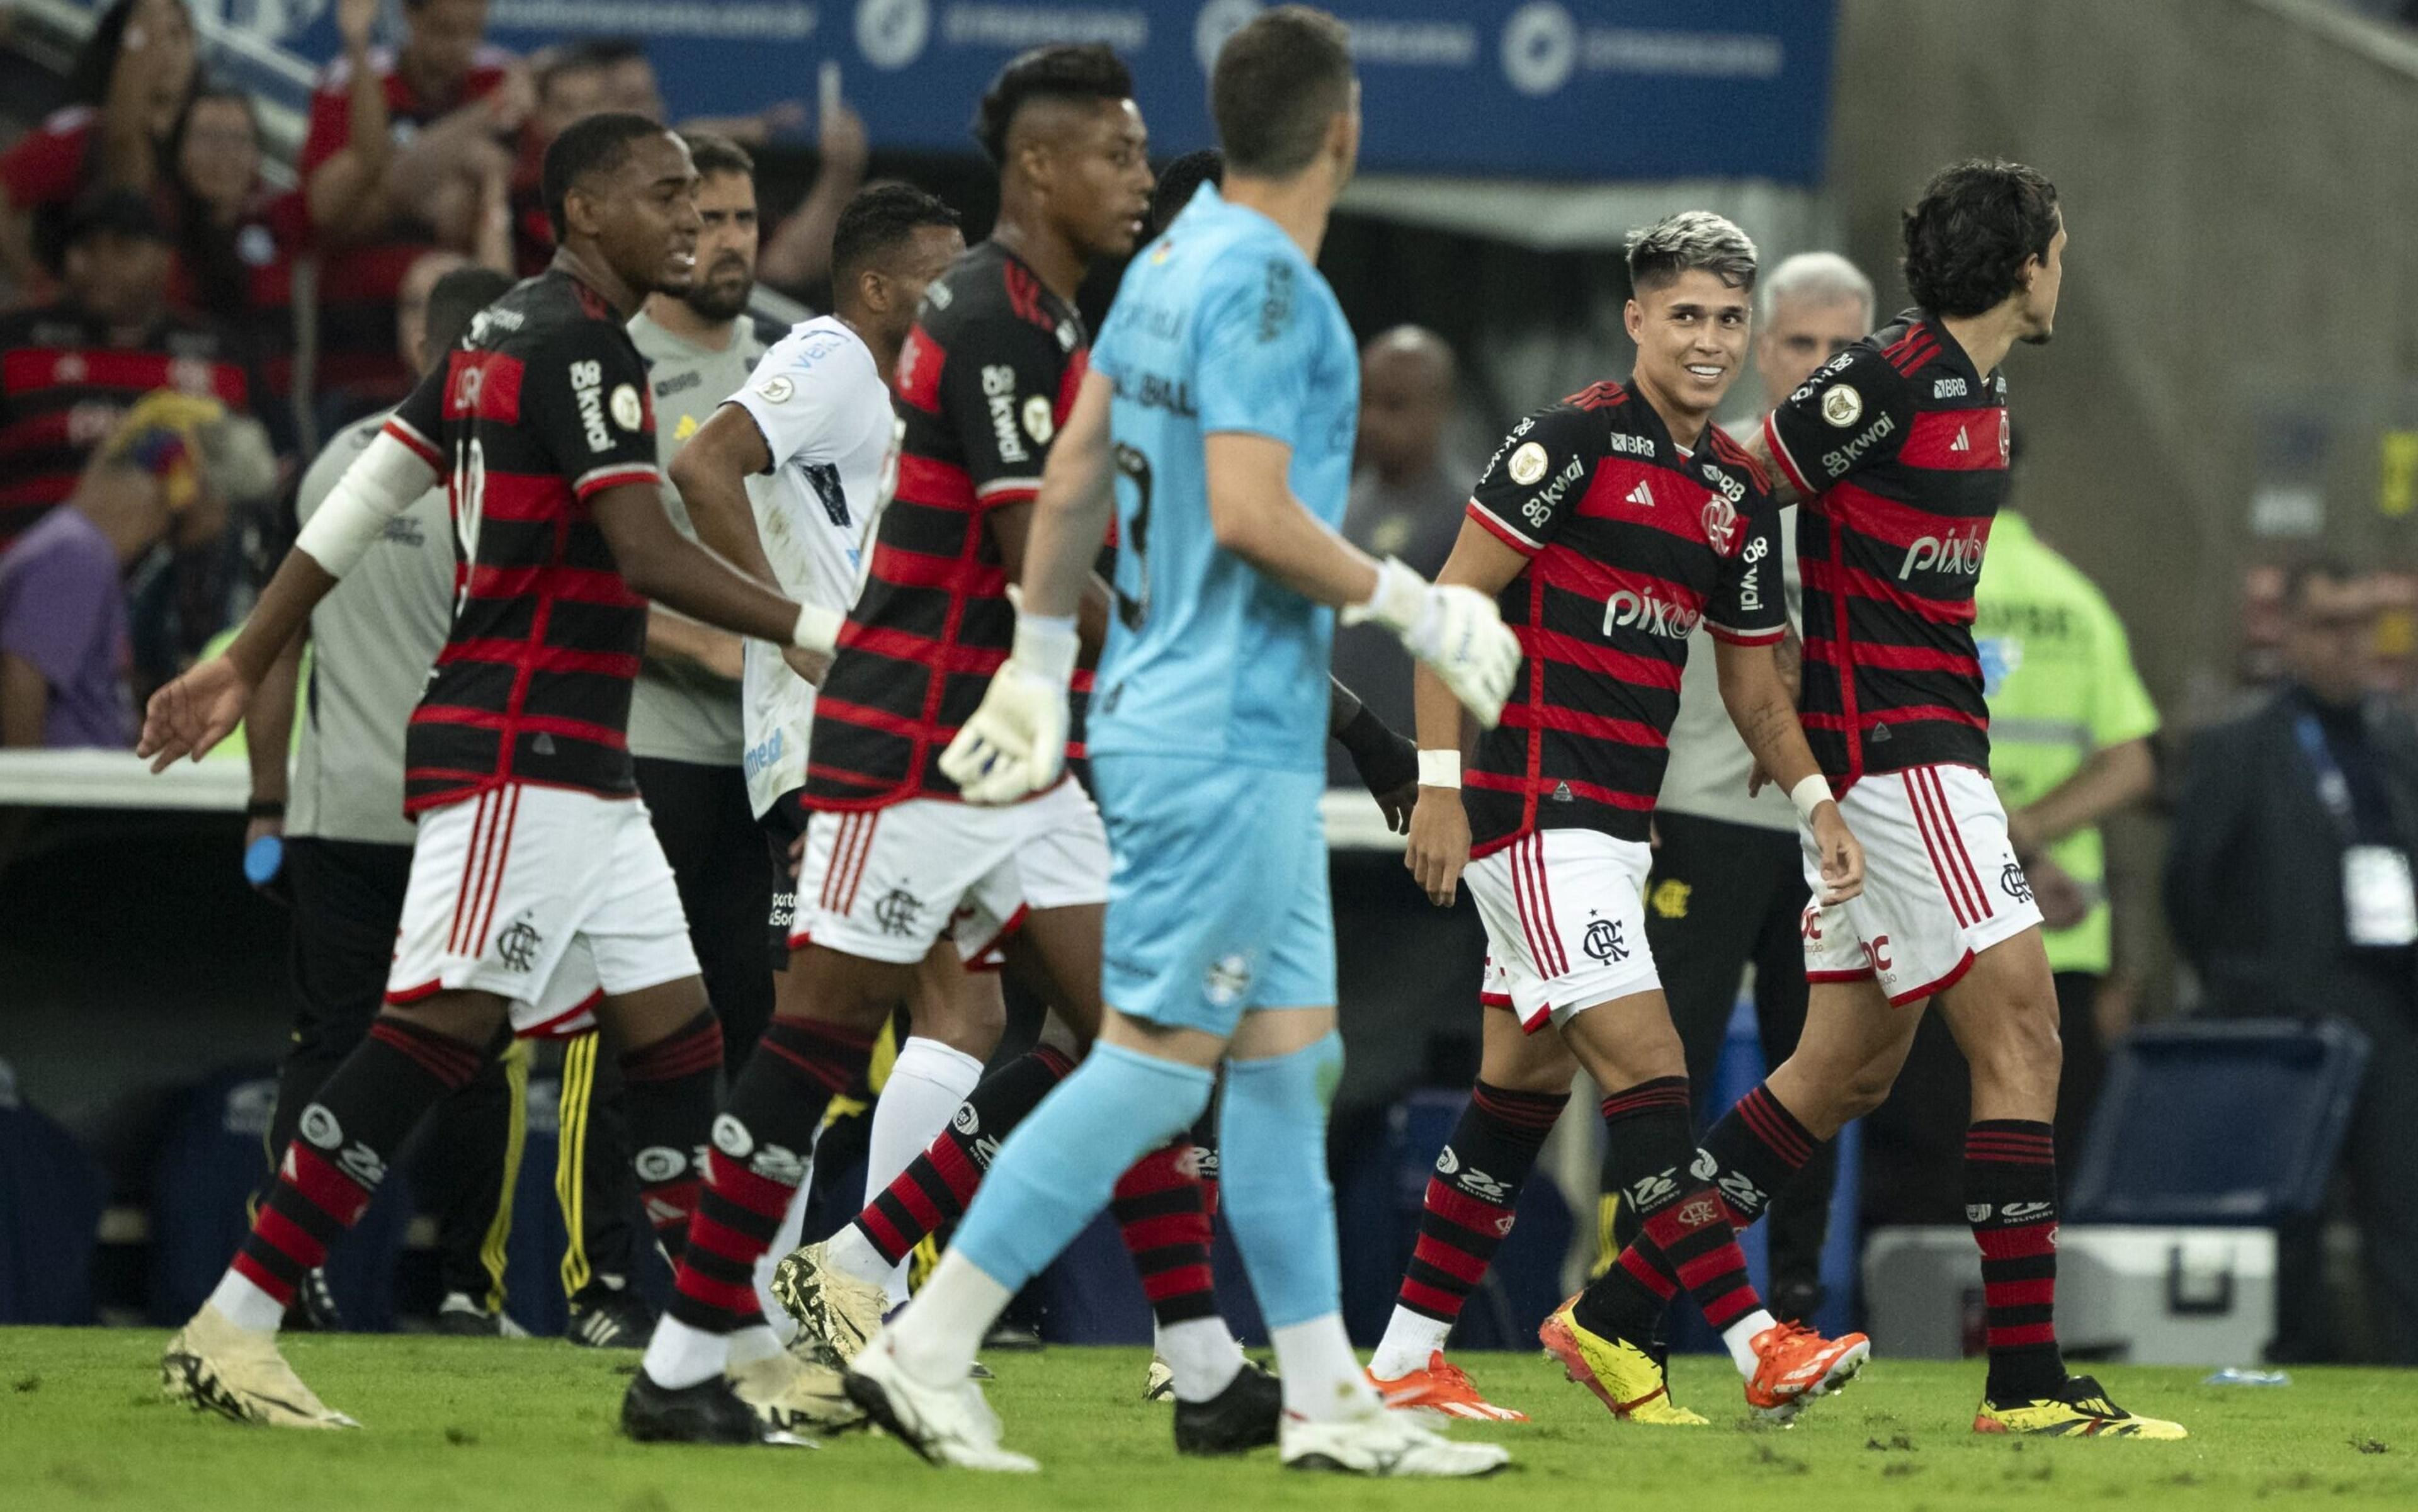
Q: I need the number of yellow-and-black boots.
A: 2